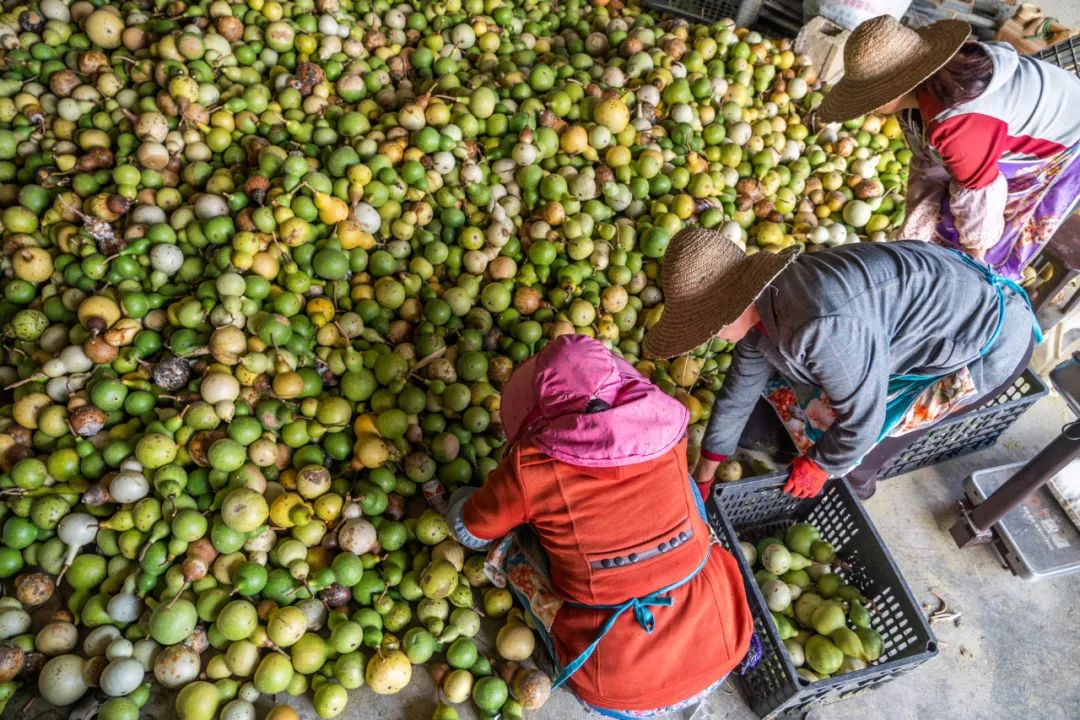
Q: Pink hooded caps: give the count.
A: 1